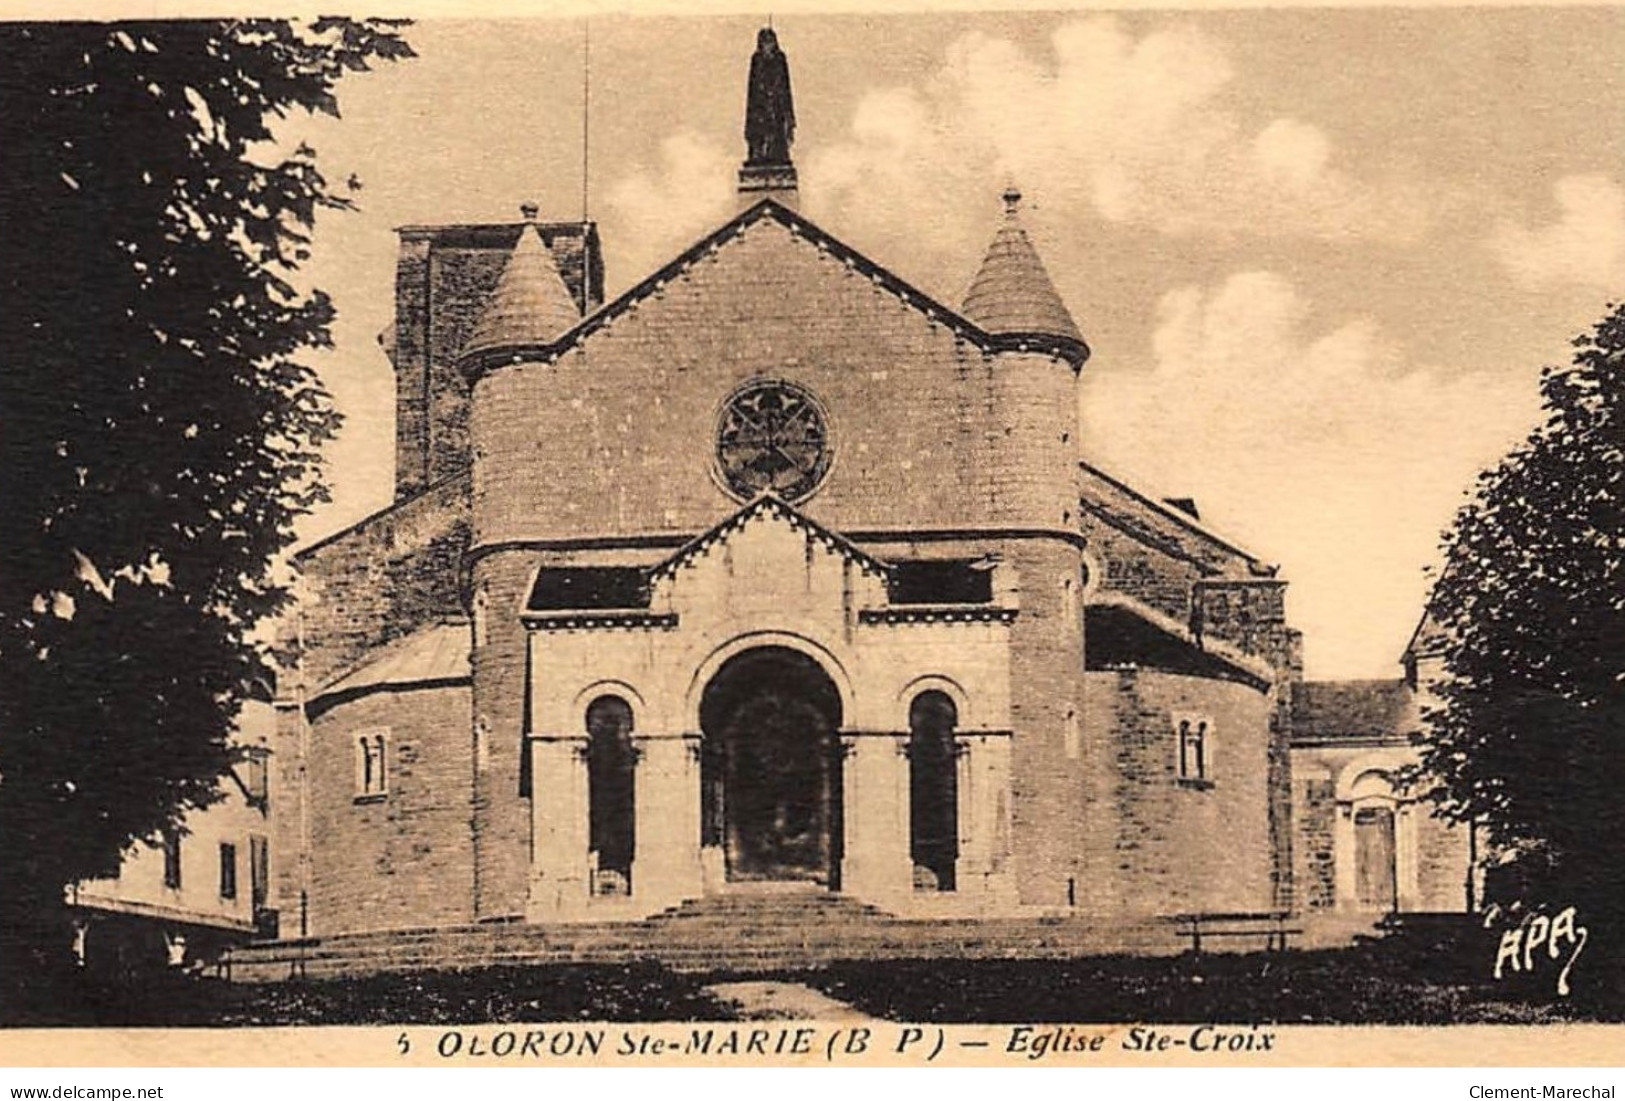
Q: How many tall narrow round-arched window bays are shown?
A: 2